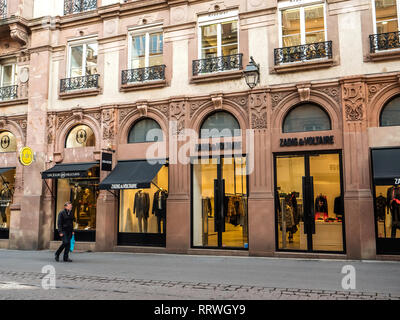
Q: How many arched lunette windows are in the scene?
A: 6